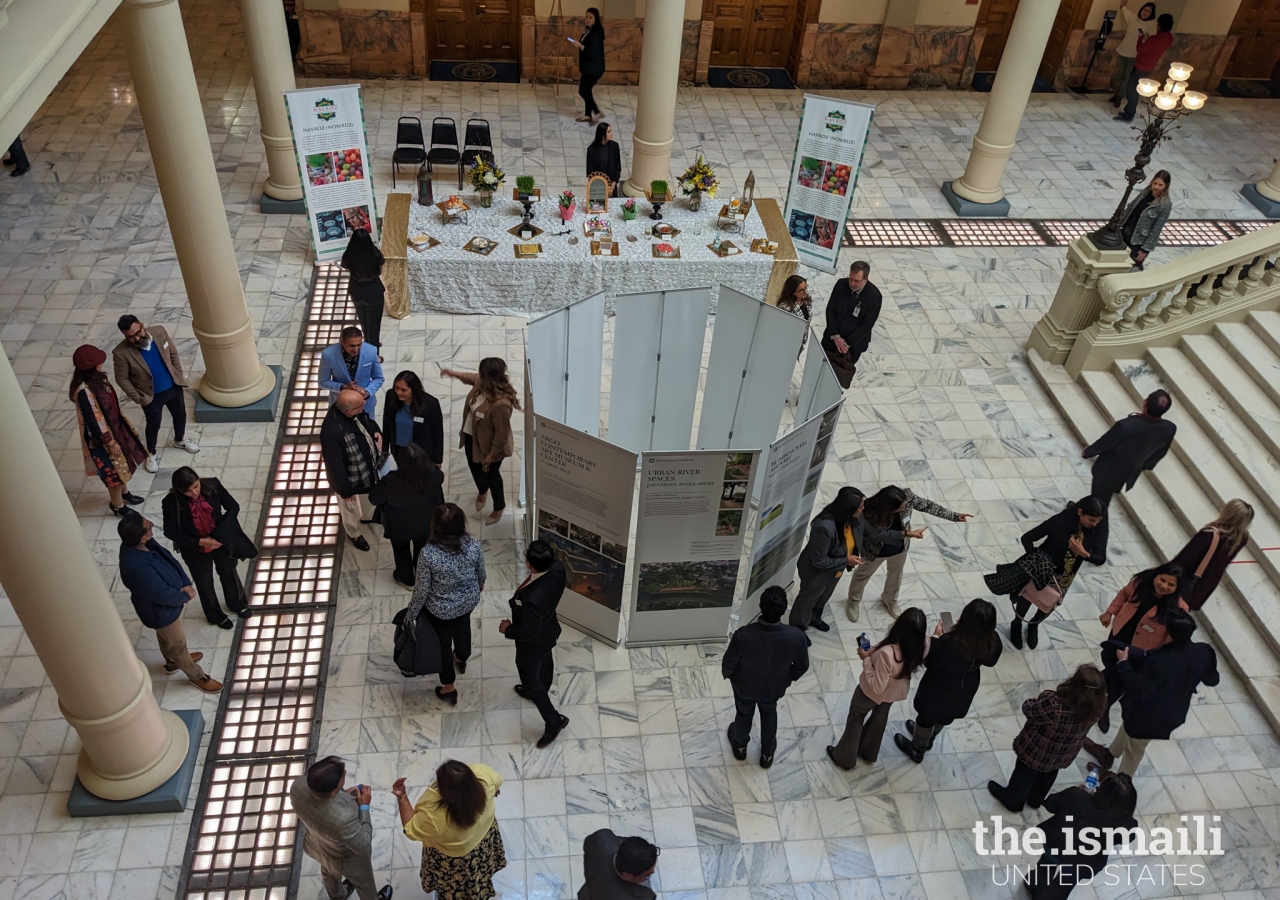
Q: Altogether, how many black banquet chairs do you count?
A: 3